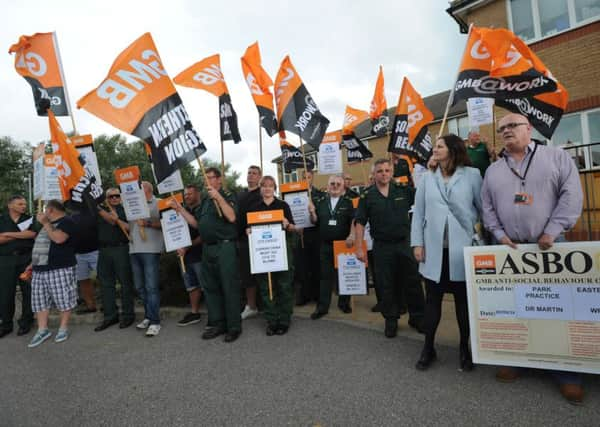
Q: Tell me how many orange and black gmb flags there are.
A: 12